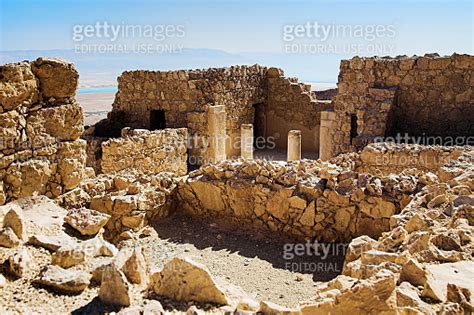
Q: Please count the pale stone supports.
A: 4